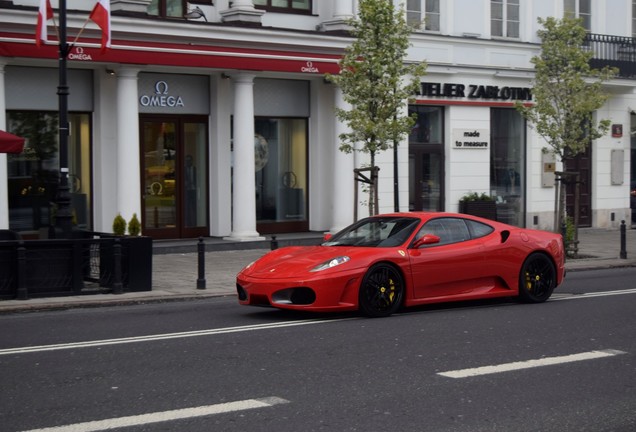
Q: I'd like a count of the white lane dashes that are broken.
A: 2